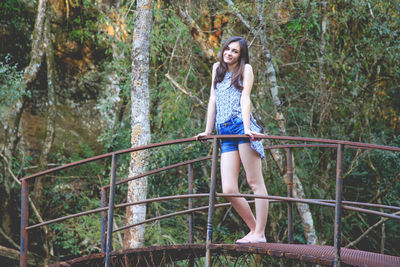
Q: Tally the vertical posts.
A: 7